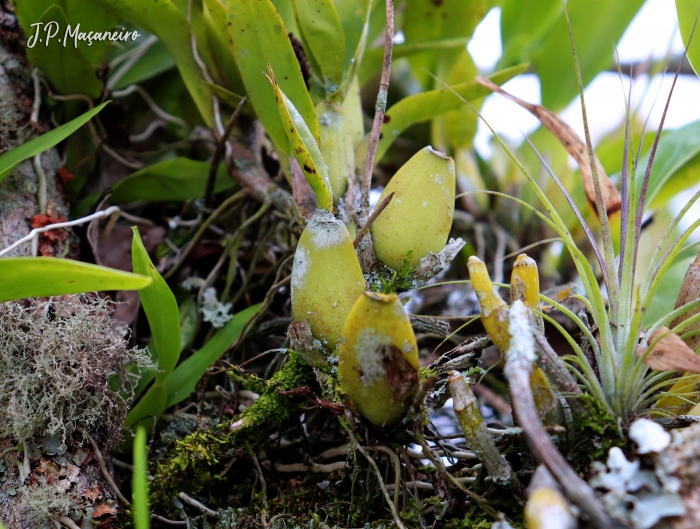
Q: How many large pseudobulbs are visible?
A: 3